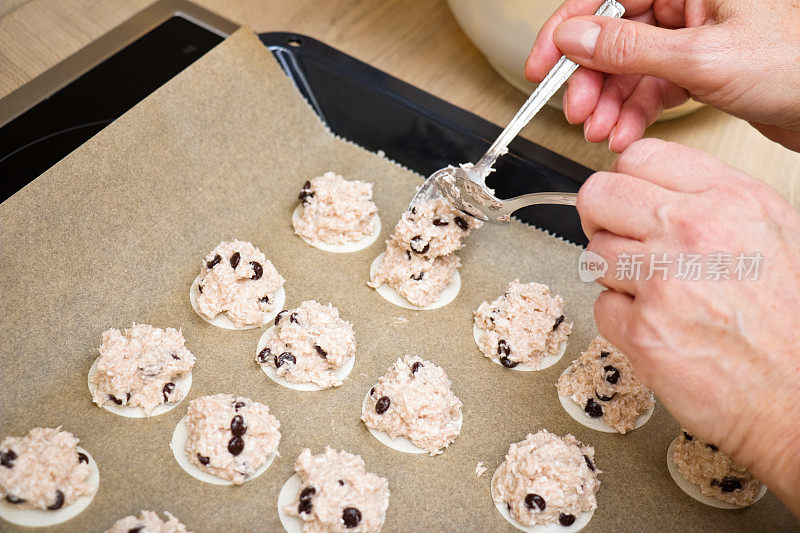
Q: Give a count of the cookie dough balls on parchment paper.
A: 14